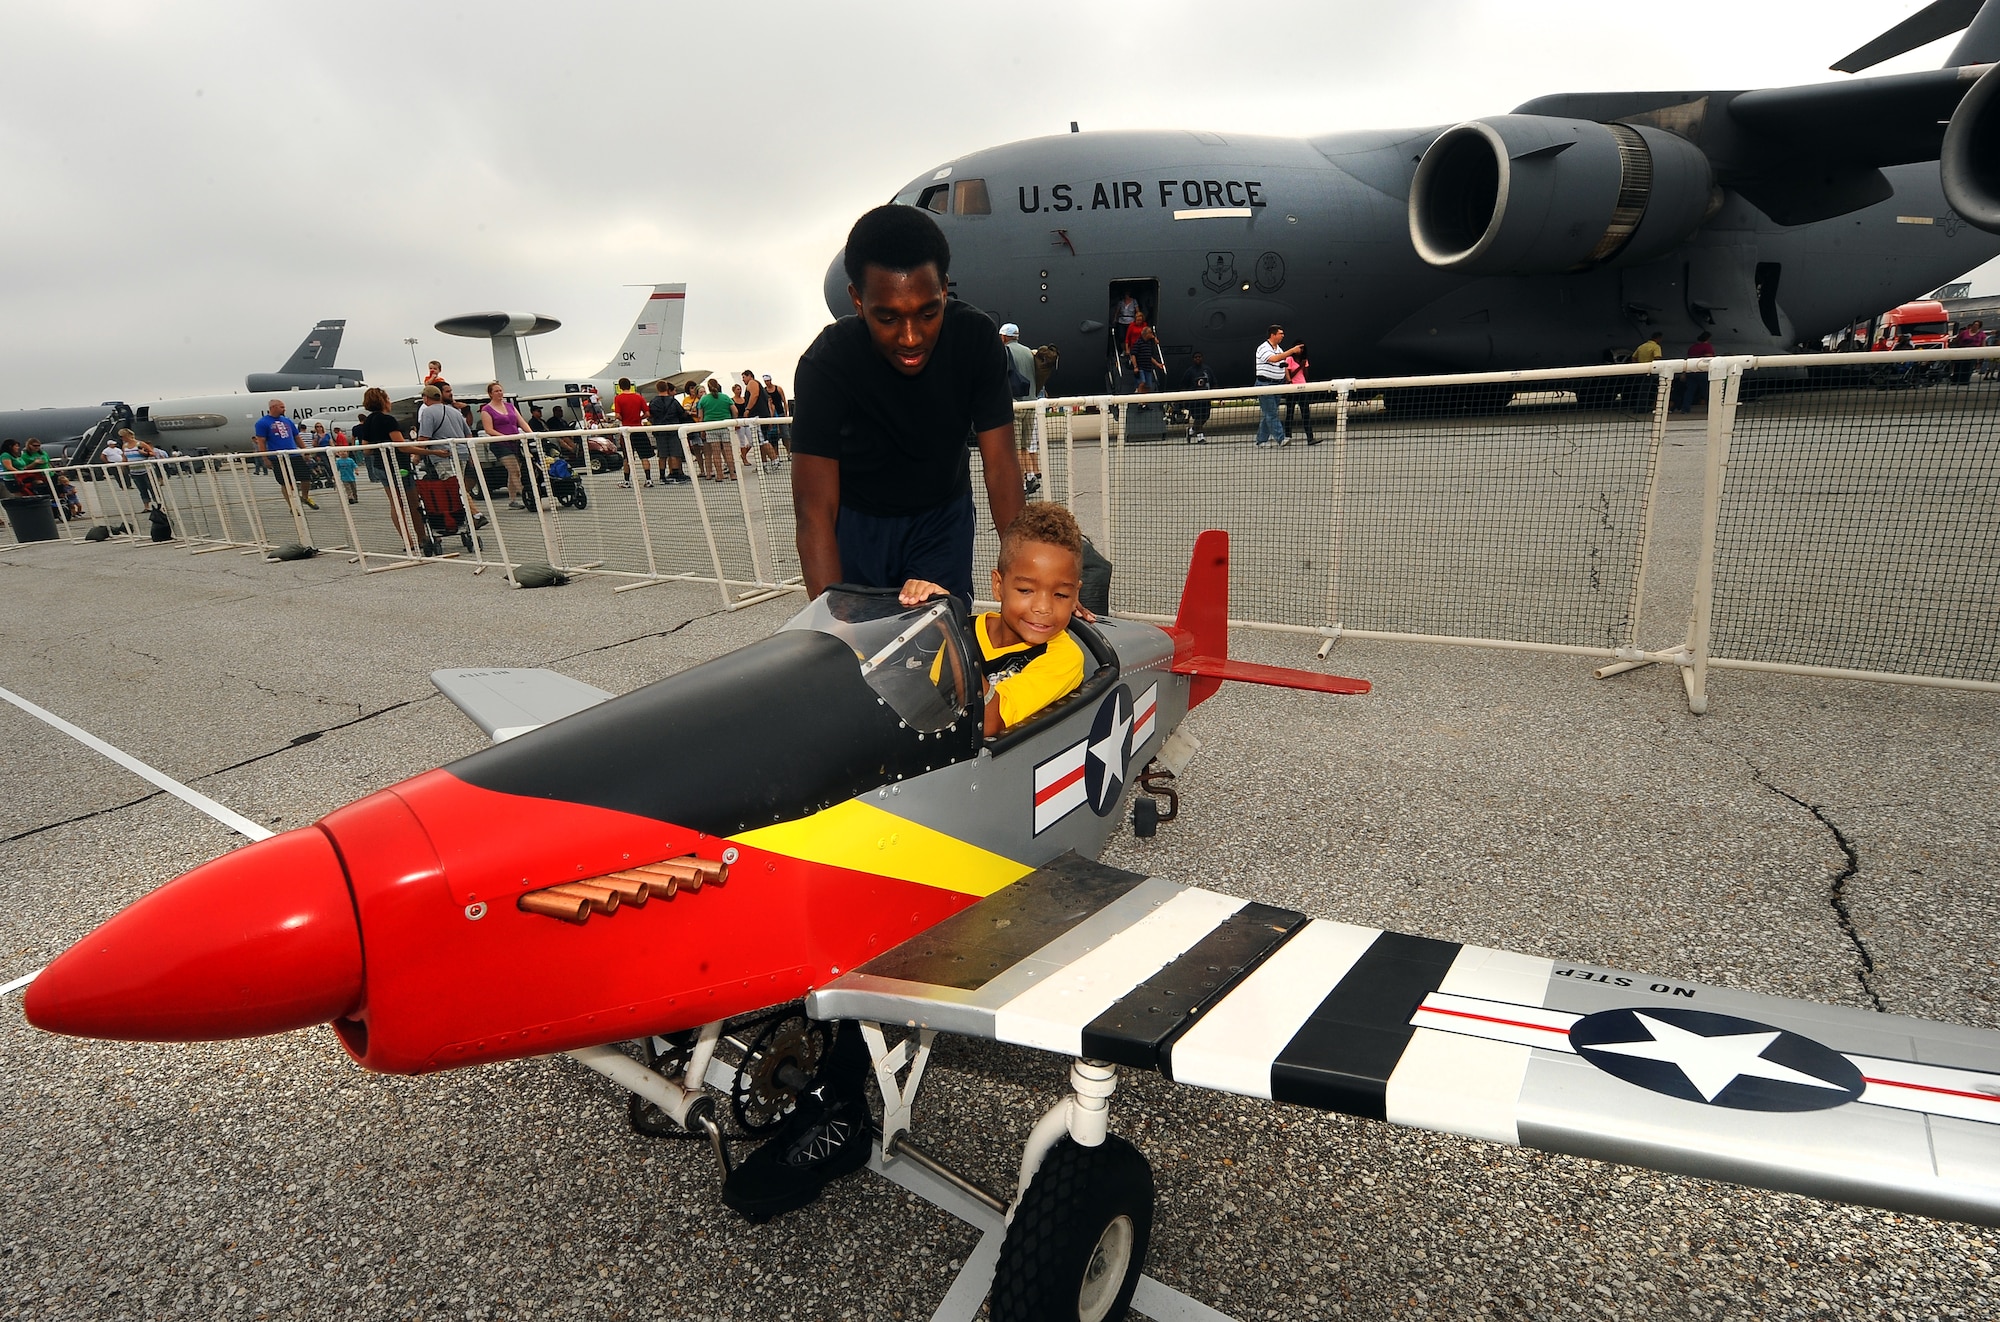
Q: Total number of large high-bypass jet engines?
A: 2